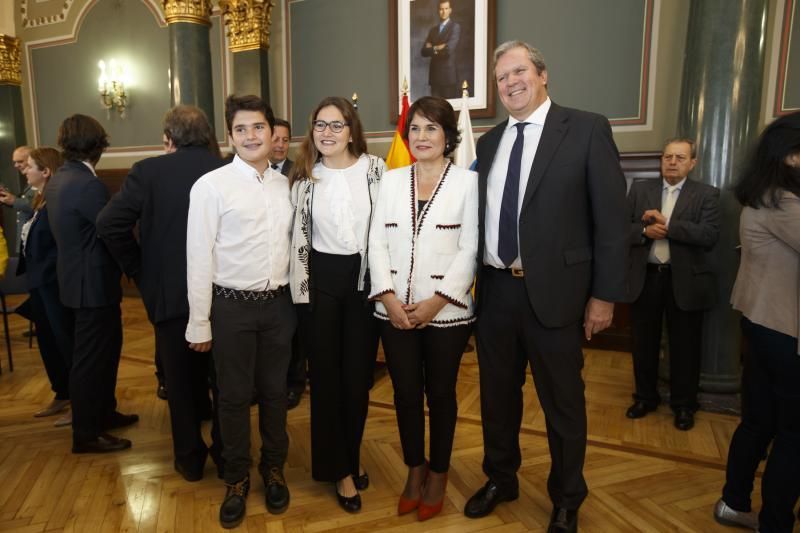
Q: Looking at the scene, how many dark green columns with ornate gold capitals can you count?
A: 3